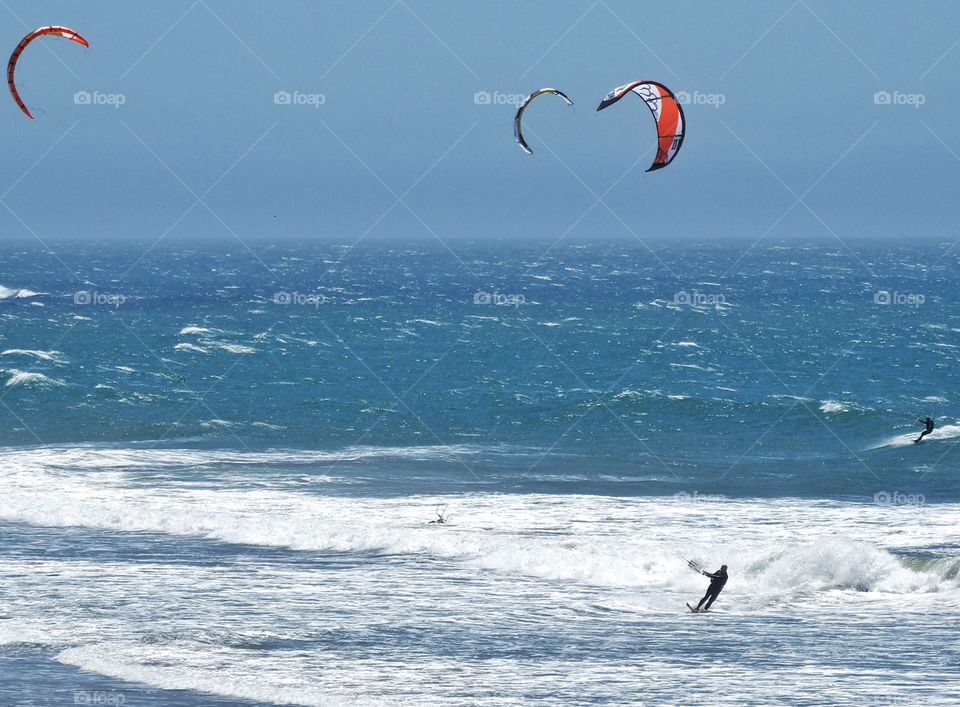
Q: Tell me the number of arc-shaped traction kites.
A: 3